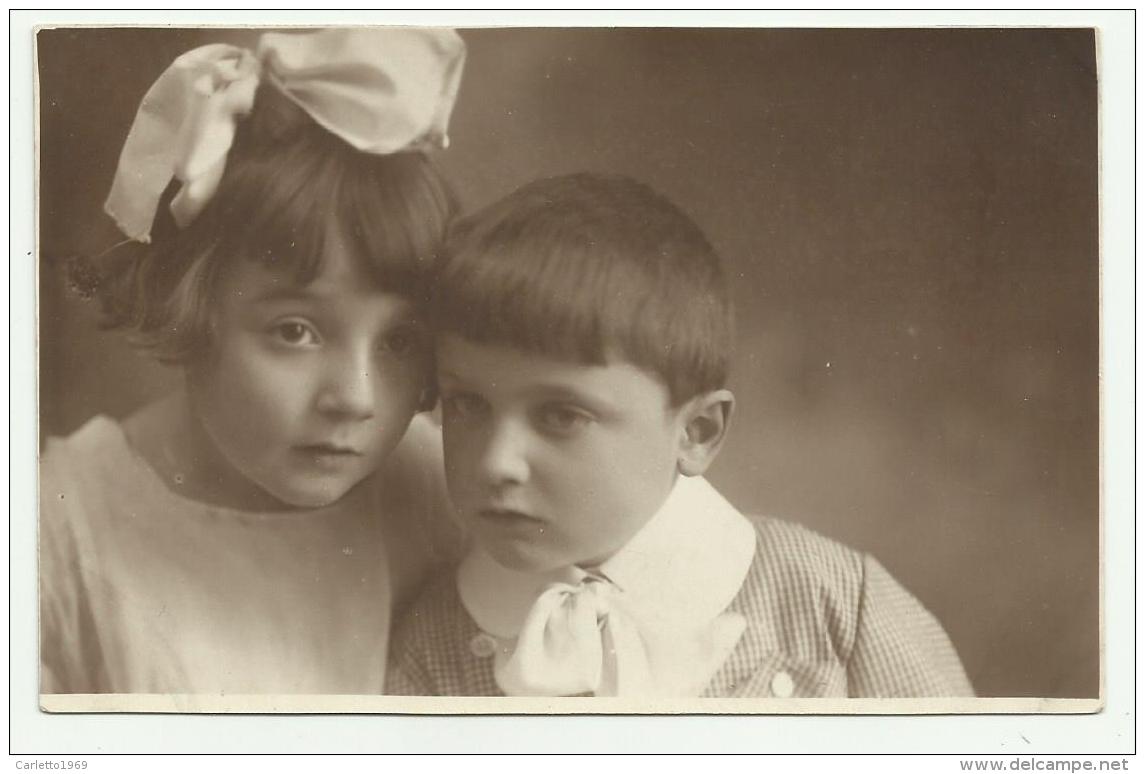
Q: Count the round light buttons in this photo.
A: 2